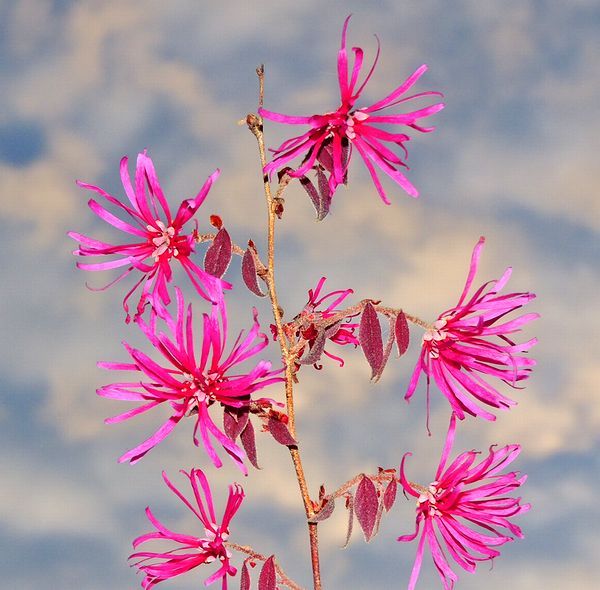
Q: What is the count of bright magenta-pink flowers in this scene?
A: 7